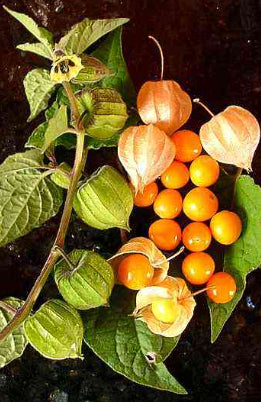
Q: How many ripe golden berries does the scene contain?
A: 13